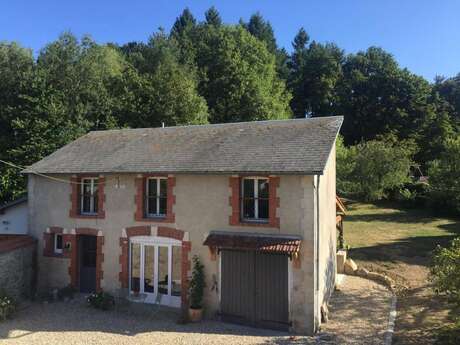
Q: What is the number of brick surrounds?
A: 6